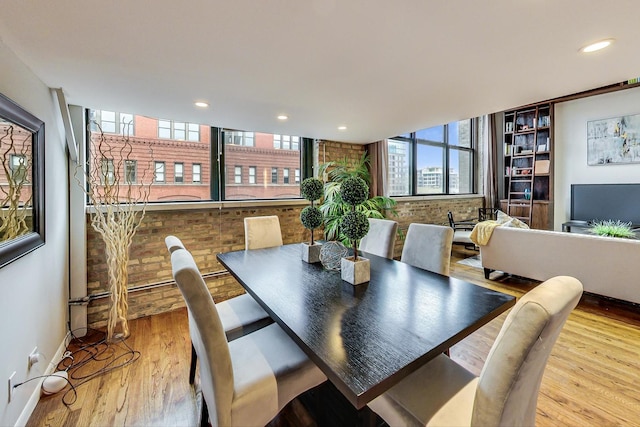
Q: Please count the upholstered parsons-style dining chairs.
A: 6